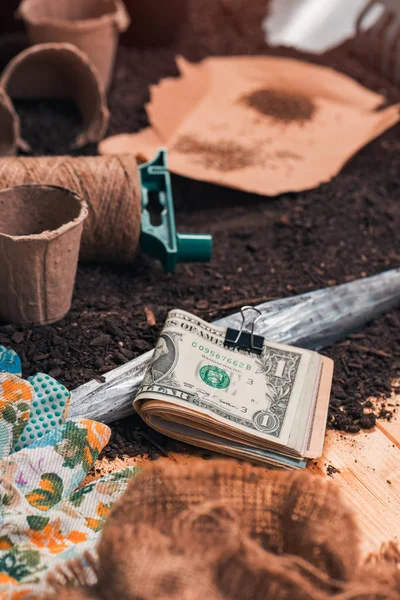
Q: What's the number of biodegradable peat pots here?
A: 4